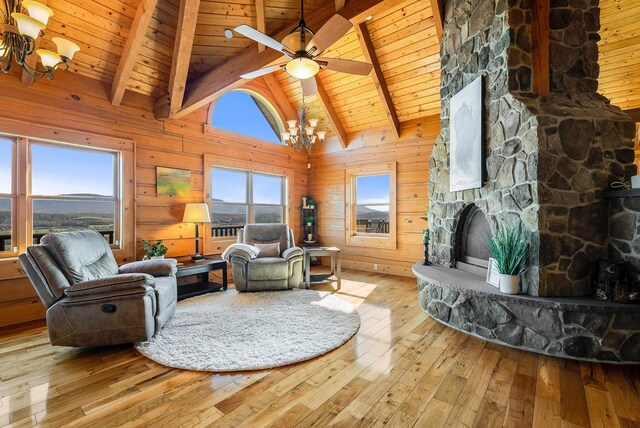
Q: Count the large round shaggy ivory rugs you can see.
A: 1